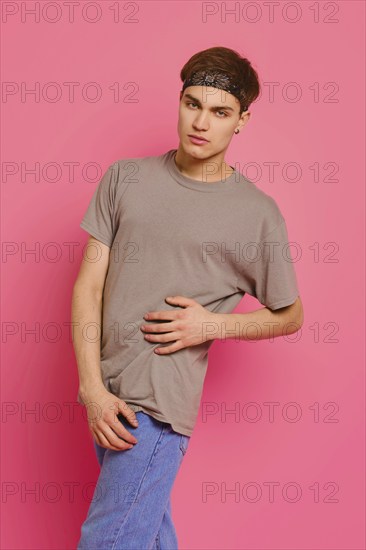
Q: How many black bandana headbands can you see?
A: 1